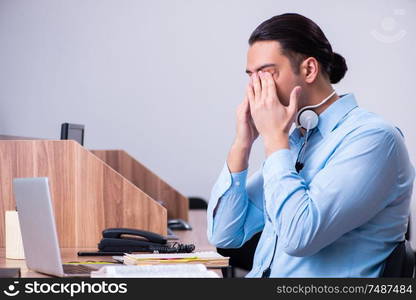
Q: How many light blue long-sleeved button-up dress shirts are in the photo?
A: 1